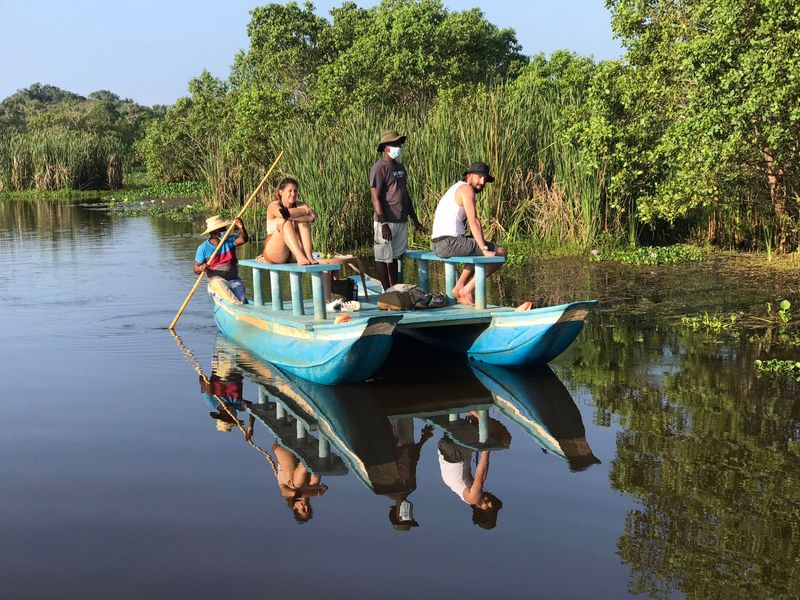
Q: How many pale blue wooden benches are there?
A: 2